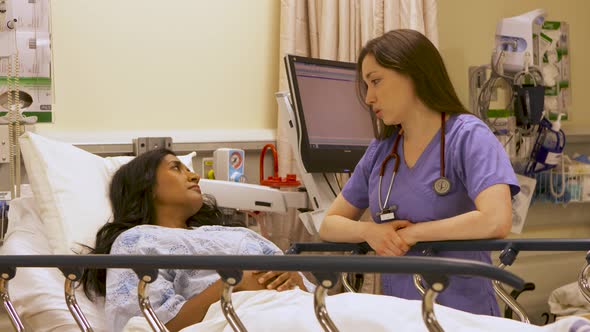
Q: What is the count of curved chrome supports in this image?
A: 10